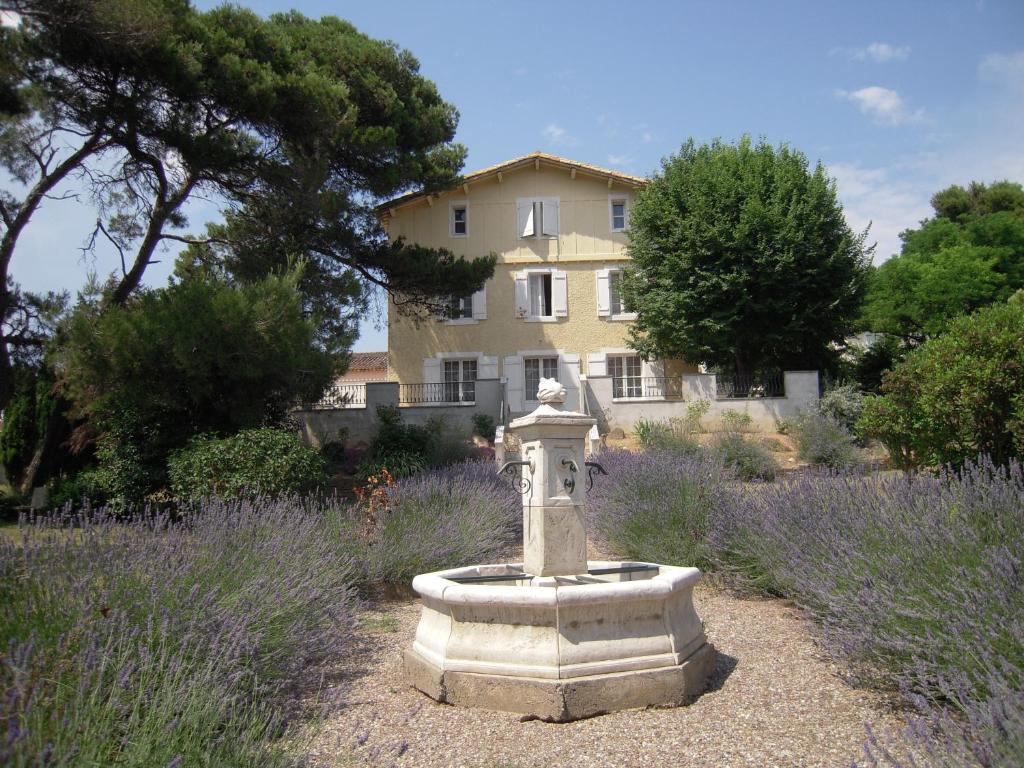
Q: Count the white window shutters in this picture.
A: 12